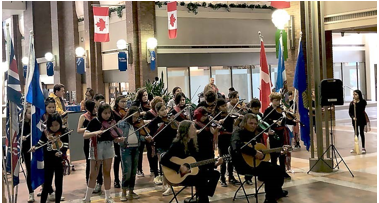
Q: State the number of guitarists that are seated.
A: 2